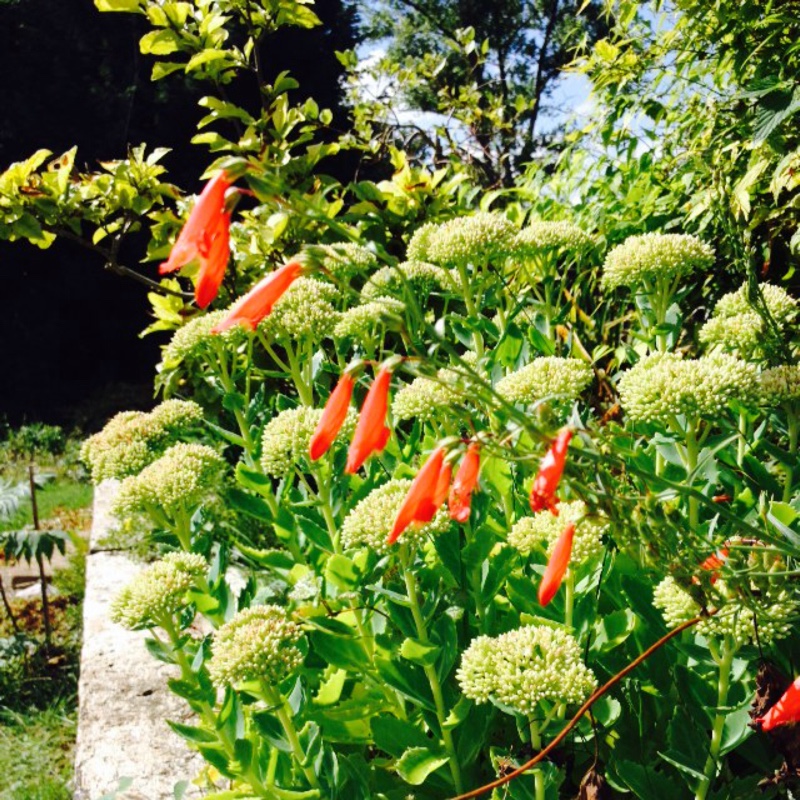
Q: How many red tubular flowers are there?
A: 12